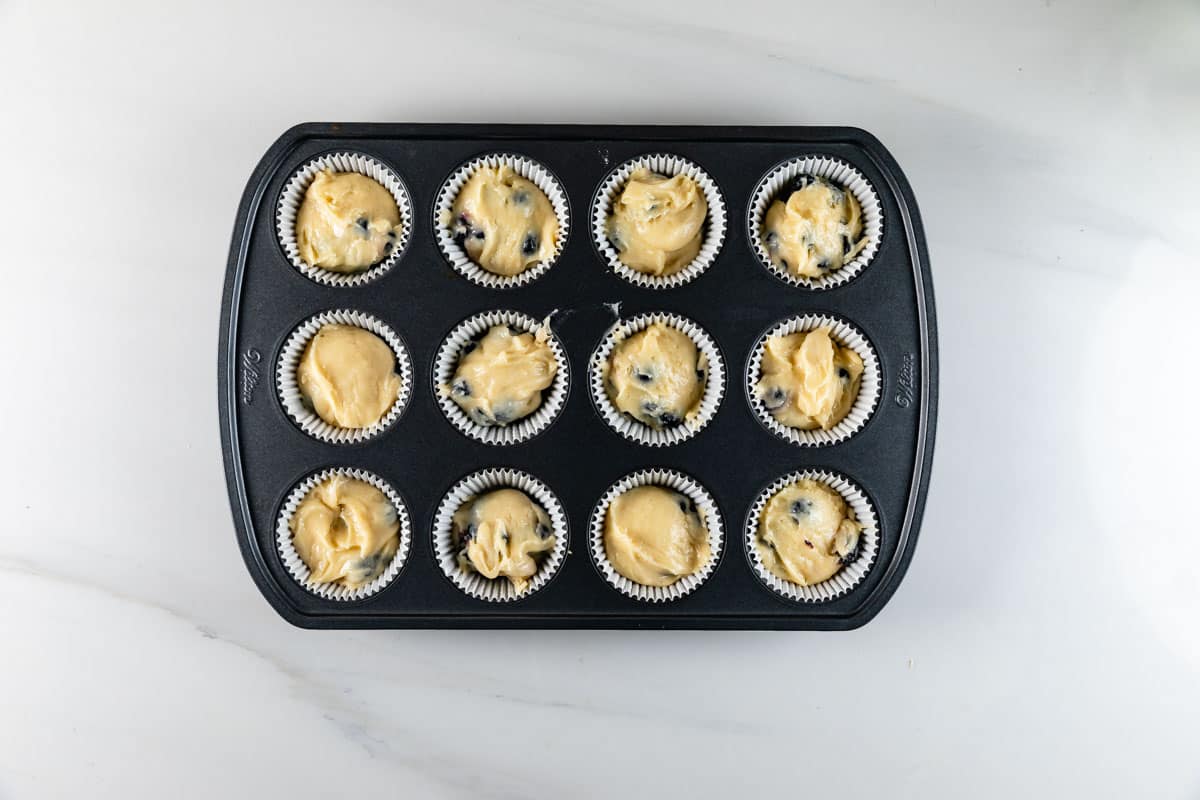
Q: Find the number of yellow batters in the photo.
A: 12